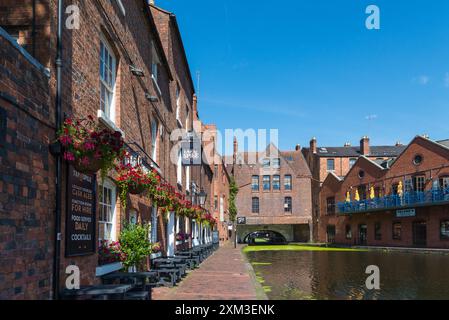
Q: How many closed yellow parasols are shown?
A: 4